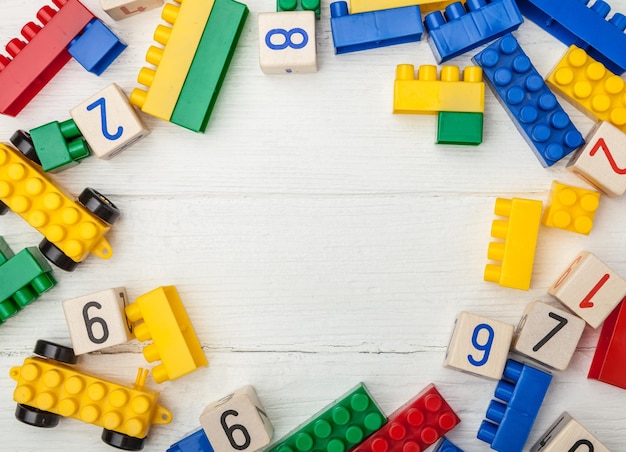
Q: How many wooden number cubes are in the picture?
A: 10